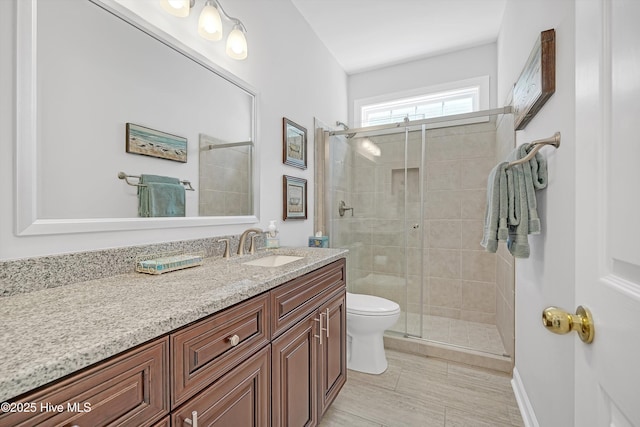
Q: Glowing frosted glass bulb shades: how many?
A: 3